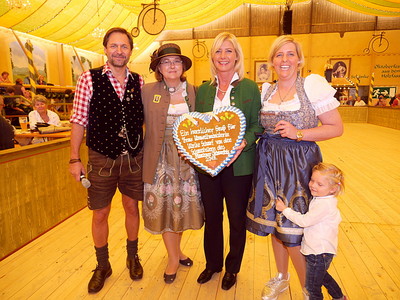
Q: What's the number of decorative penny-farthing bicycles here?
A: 3